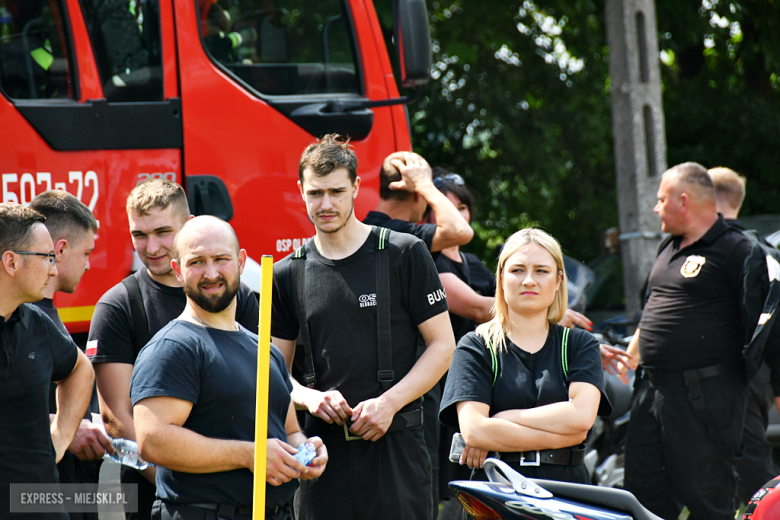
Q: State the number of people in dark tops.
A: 10